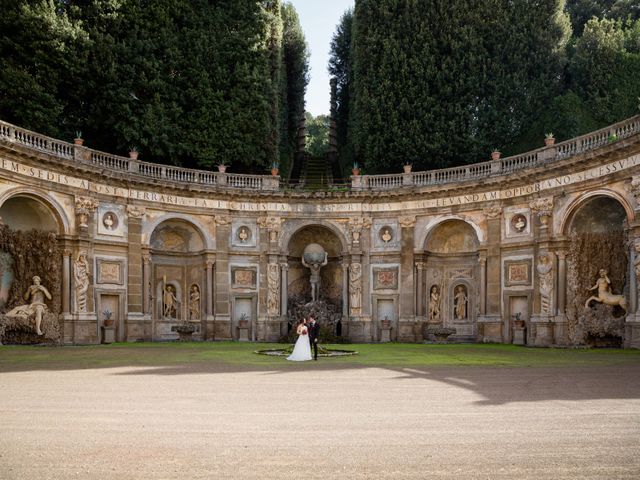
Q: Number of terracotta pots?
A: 12